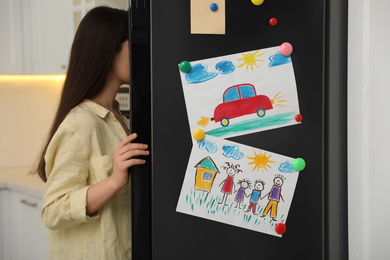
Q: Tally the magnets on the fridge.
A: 9